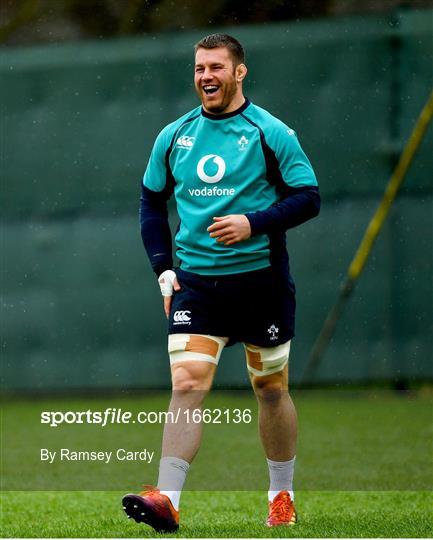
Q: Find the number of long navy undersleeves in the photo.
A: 2